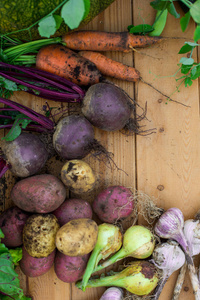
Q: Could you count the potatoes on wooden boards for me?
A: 9